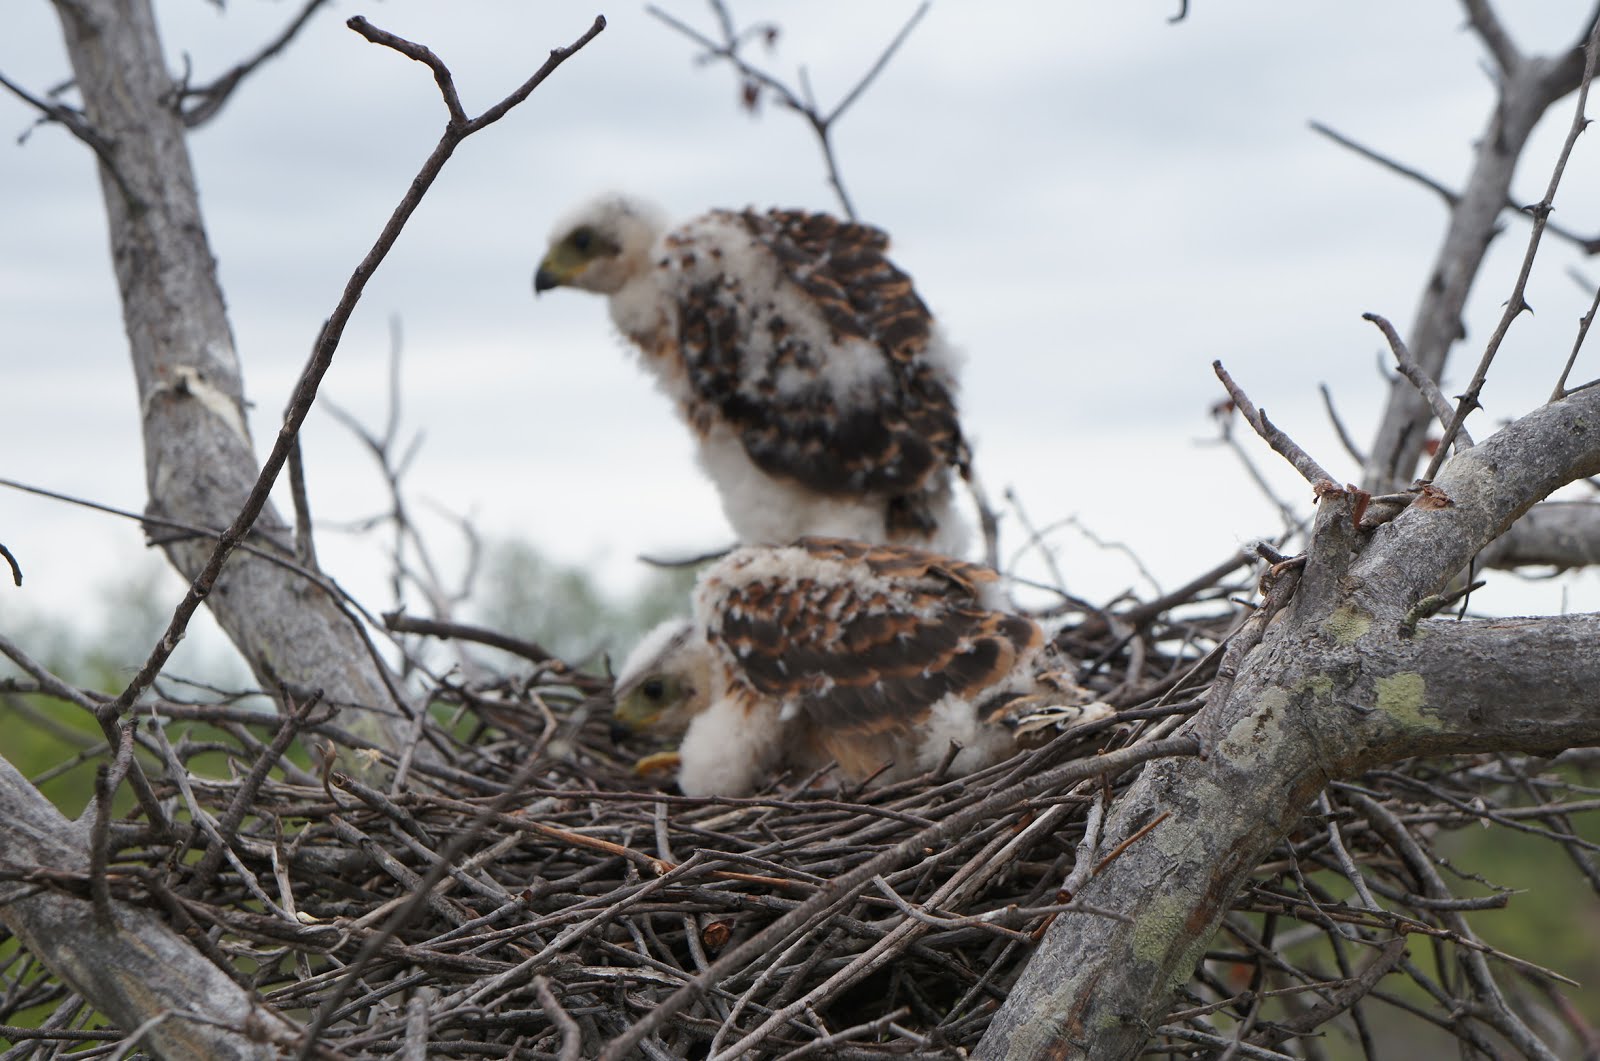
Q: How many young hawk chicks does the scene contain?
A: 2